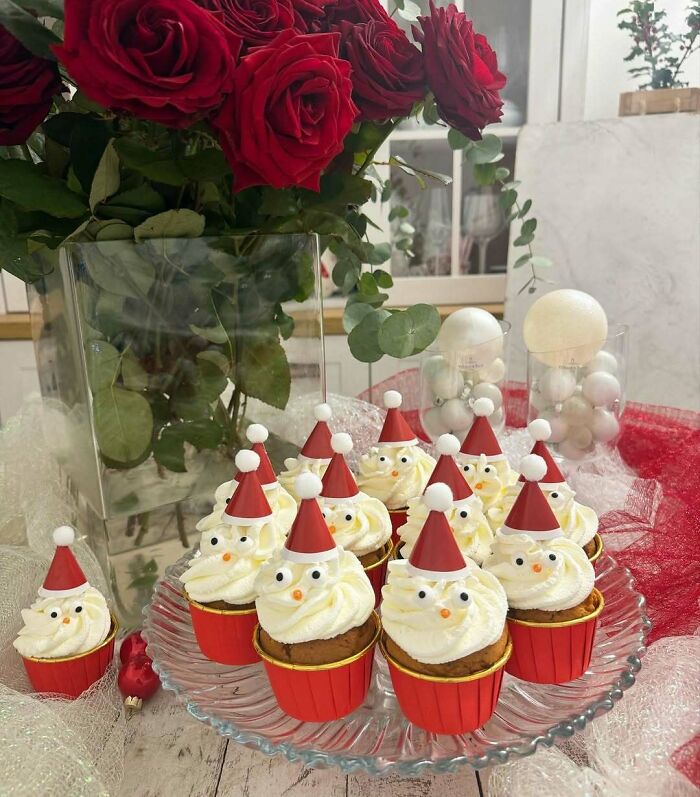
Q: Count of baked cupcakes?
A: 12